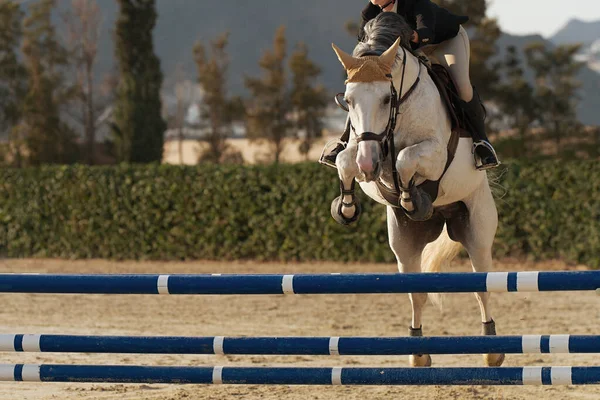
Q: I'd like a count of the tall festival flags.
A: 0